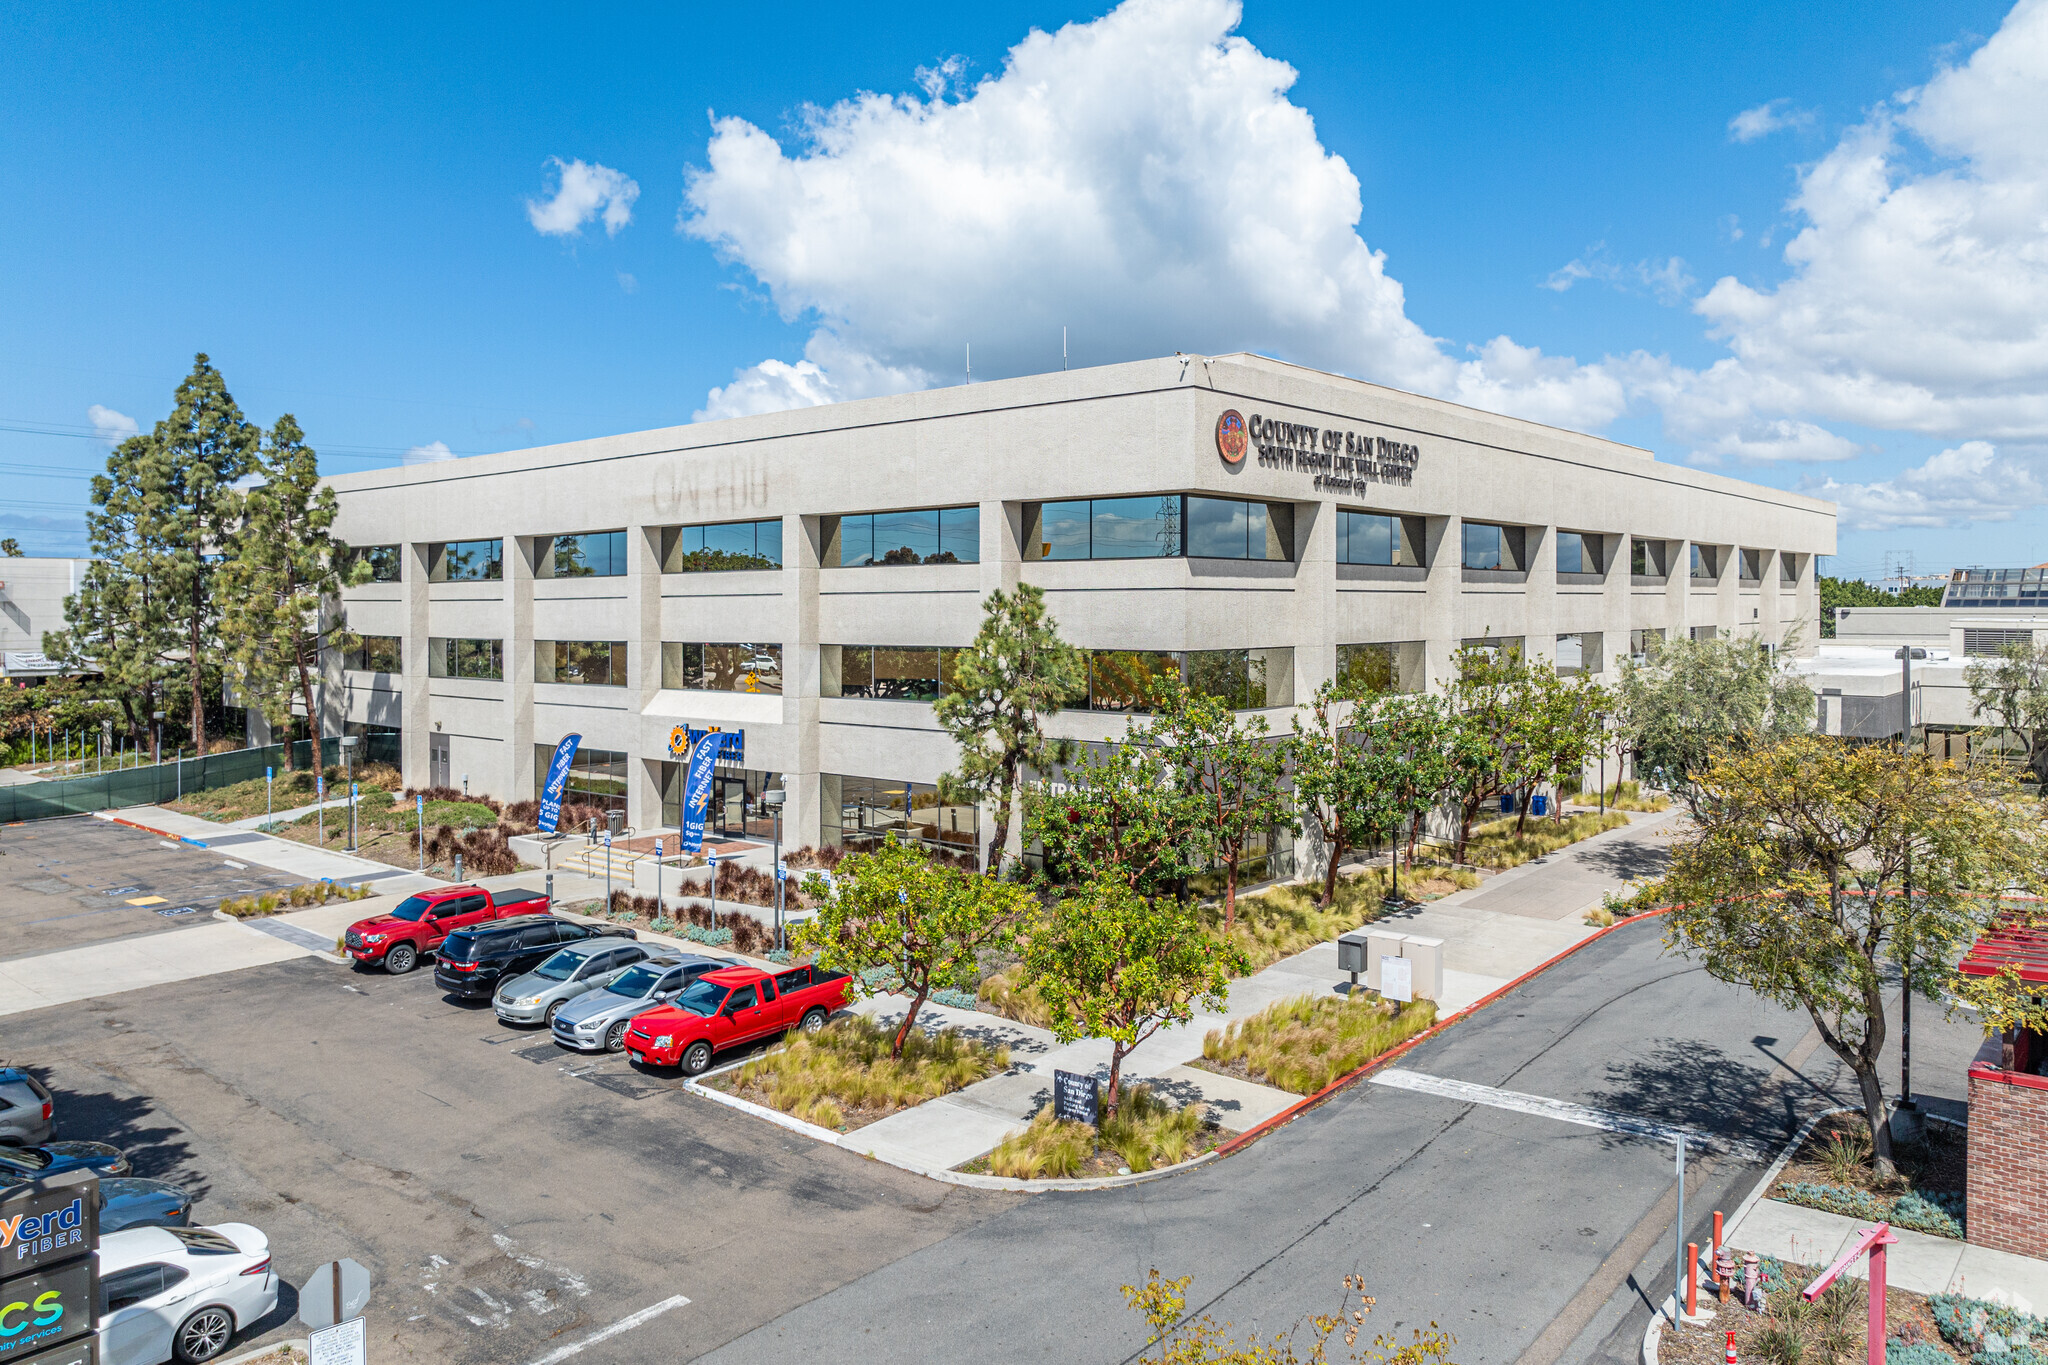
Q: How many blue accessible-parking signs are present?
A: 4